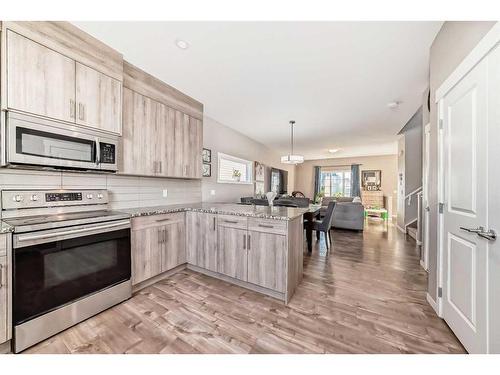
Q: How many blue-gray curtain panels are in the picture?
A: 2